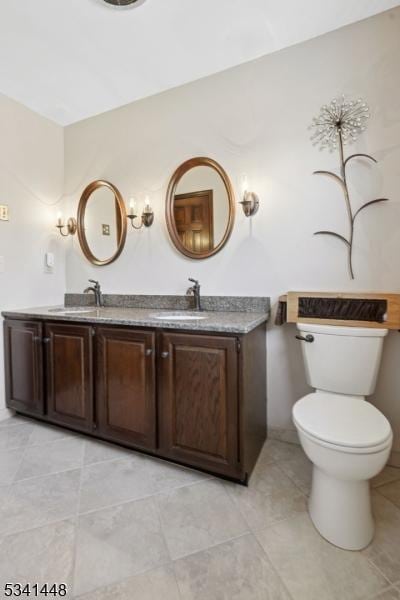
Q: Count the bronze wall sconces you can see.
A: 3